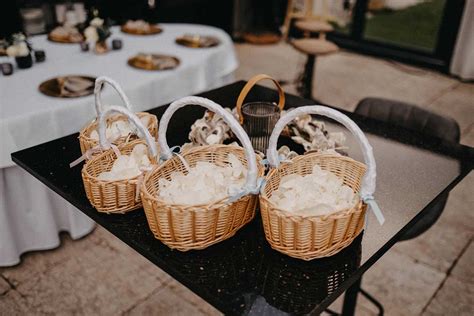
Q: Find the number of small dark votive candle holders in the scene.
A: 4